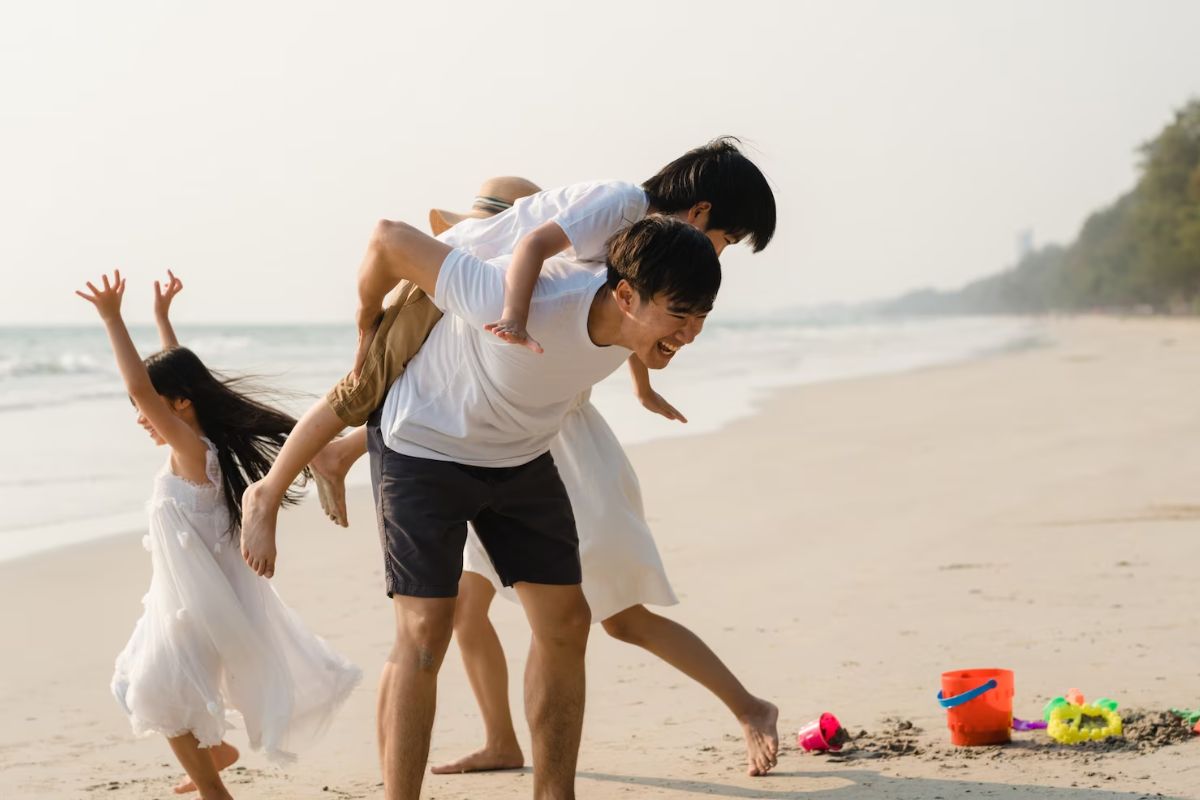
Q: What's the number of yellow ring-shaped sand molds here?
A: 1